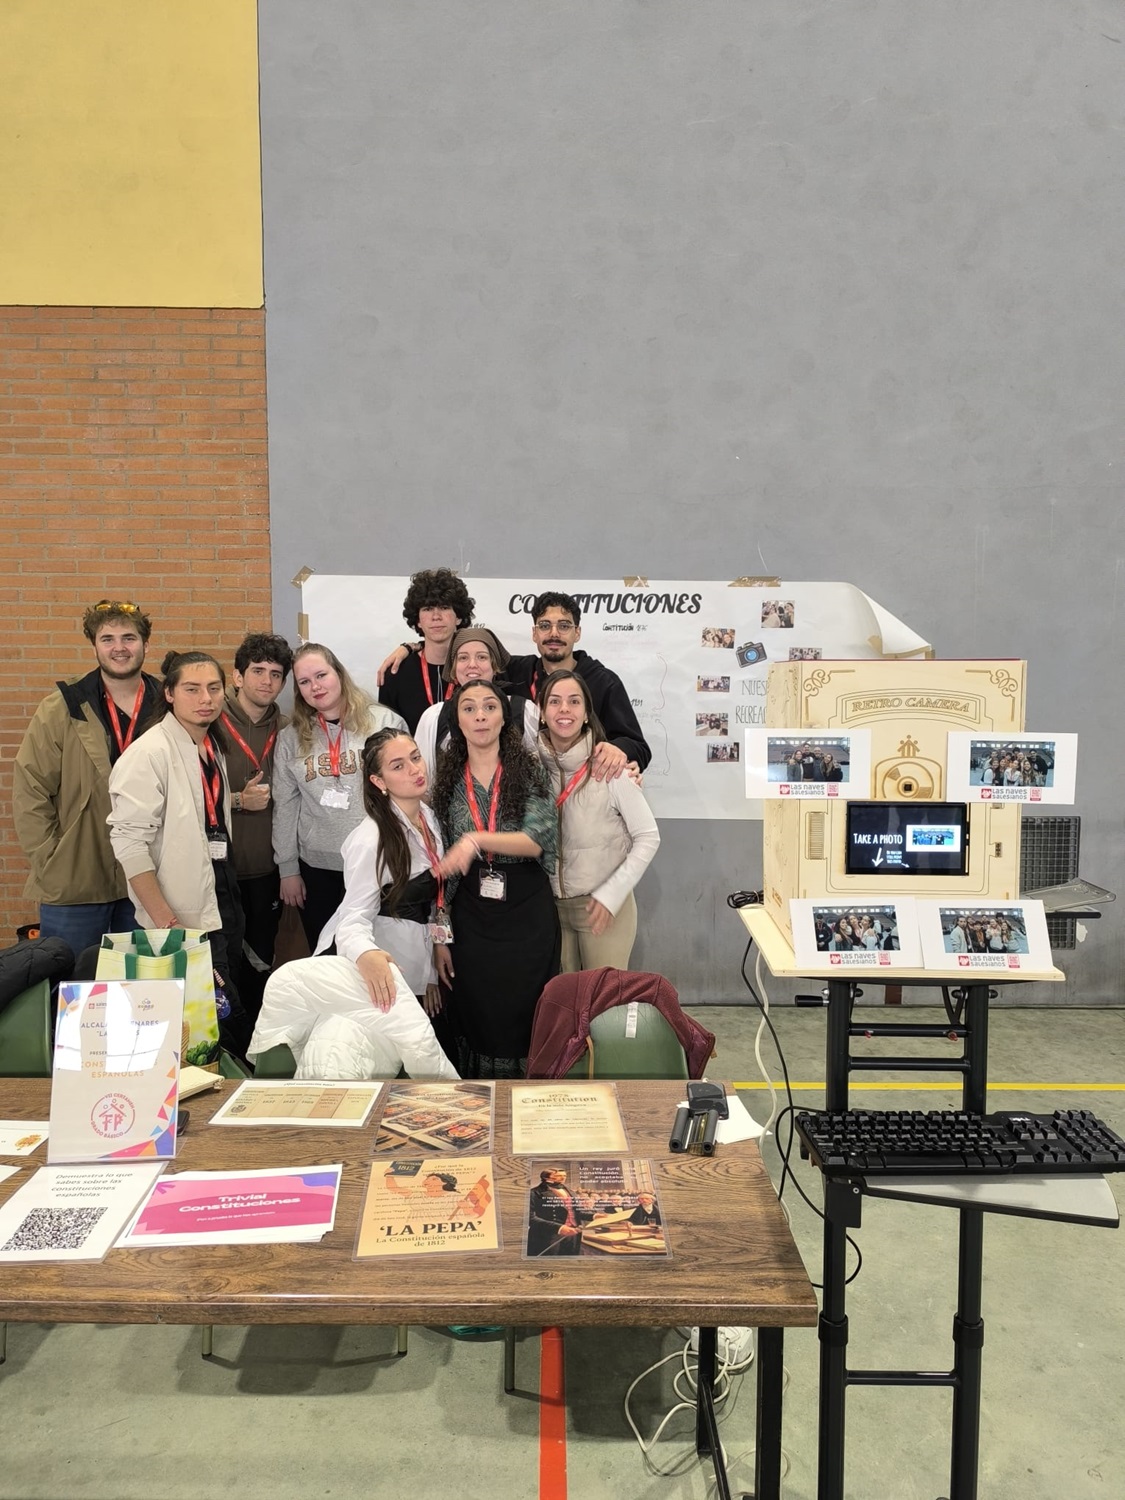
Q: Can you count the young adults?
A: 10